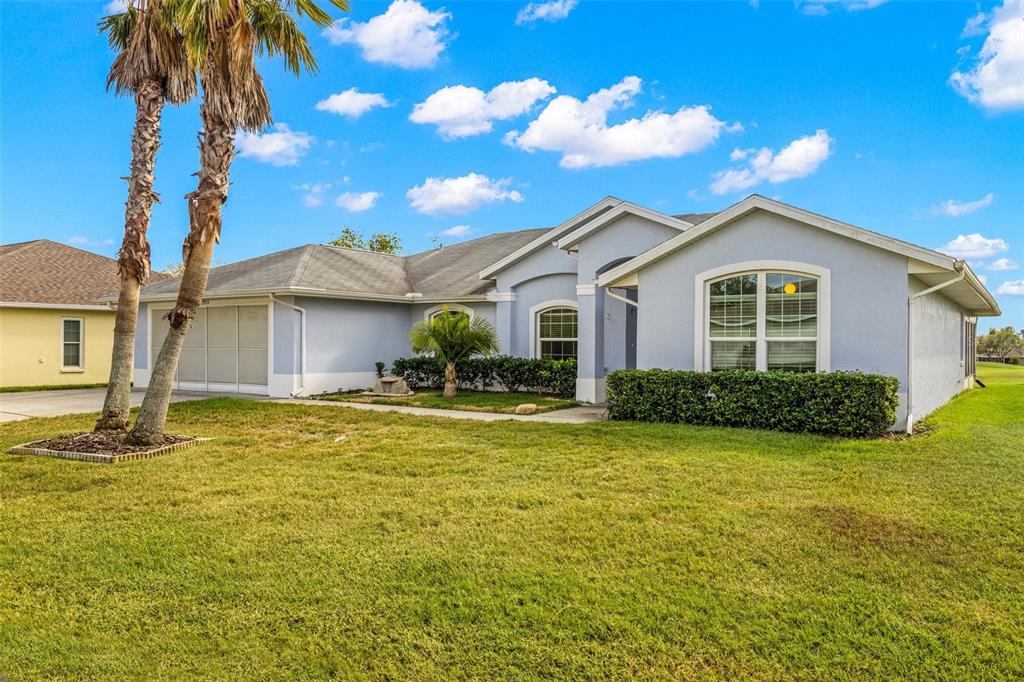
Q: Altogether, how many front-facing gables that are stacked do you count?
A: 3